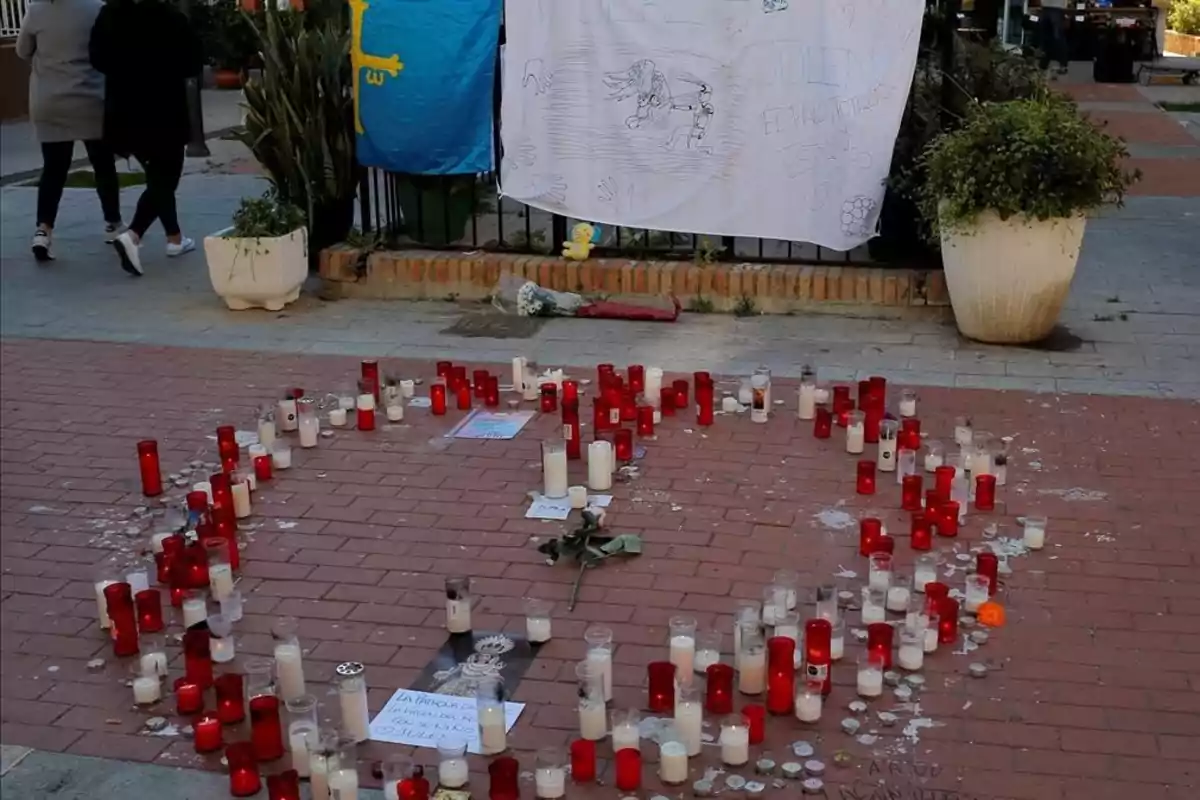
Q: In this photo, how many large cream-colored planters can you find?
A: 2